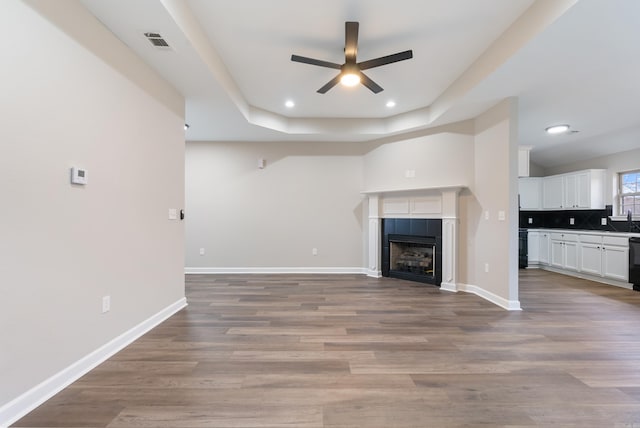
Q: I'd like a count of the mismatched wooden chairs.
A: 0